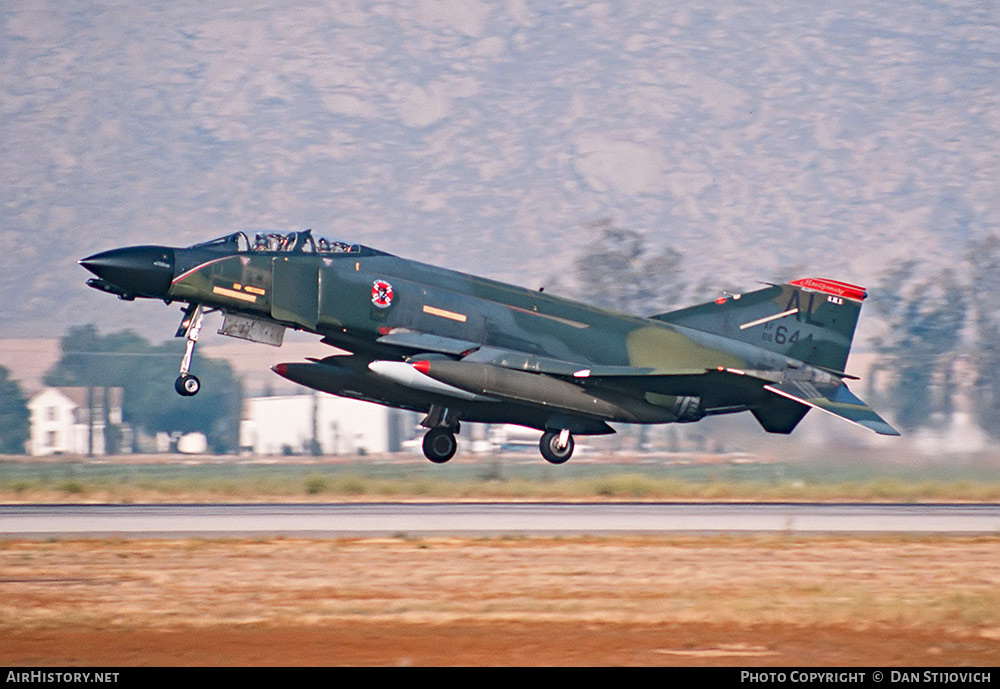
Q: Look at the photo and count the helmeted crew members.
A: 2